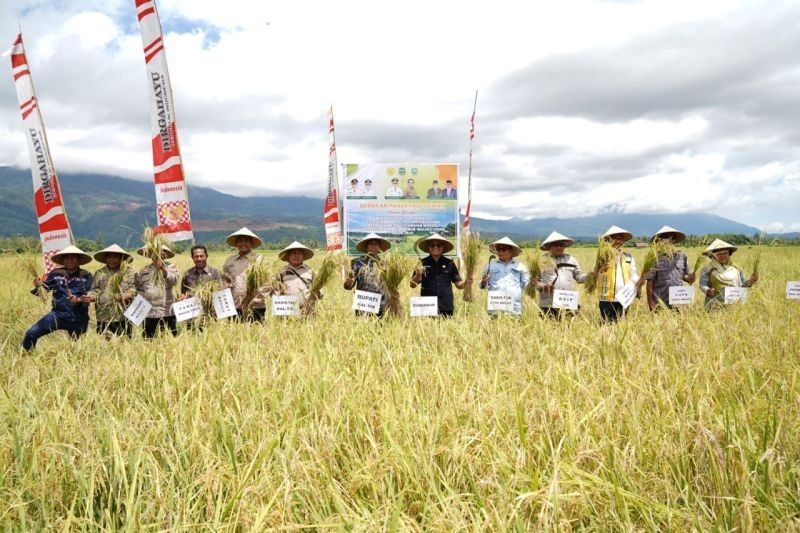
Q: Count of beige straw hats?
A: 12